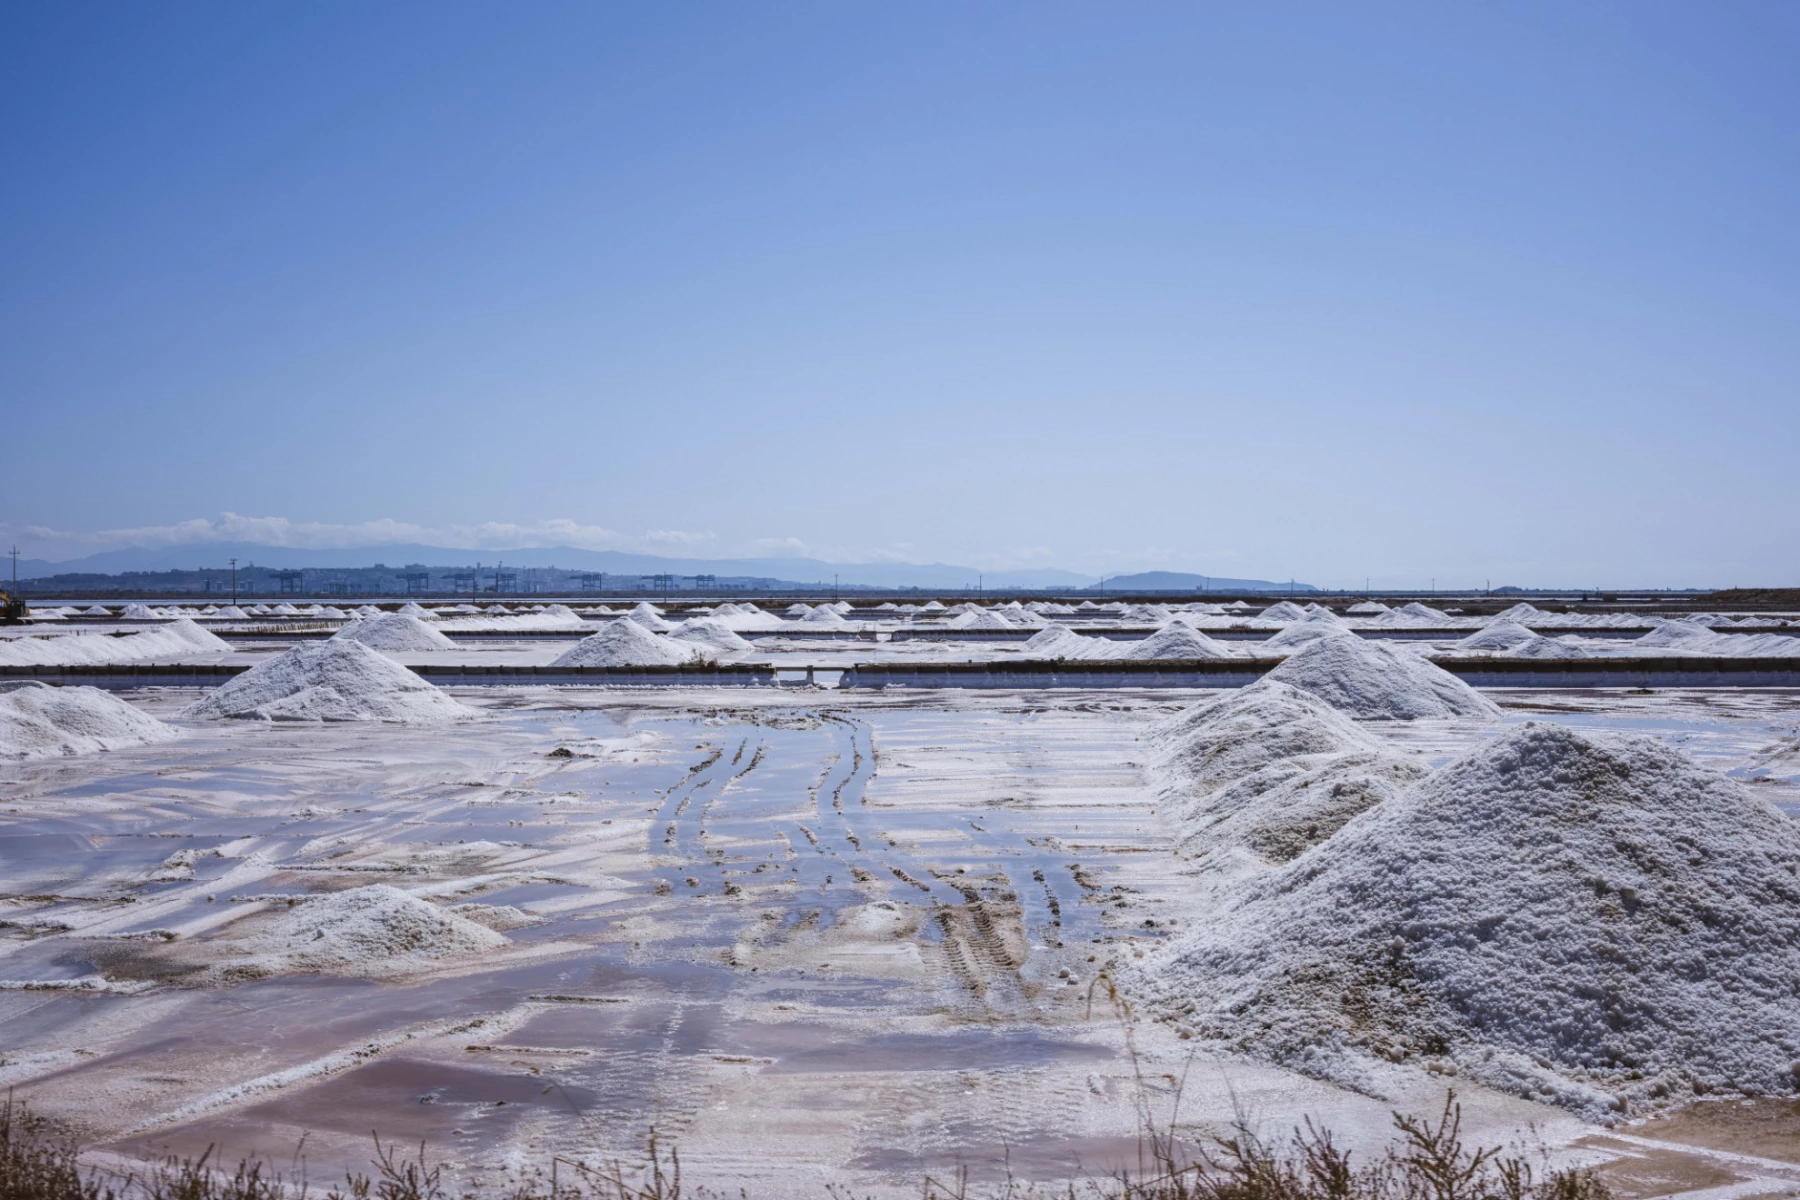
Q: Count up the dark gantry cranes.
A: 7